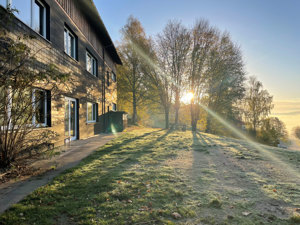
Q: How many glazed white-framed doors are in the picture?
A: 1